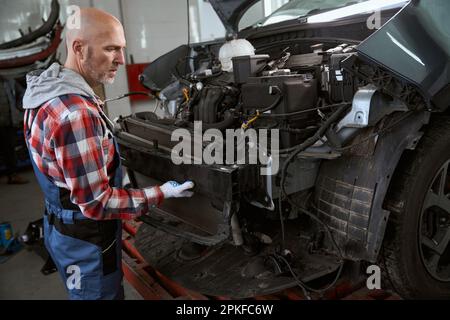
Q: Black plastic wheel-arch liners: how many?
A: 1